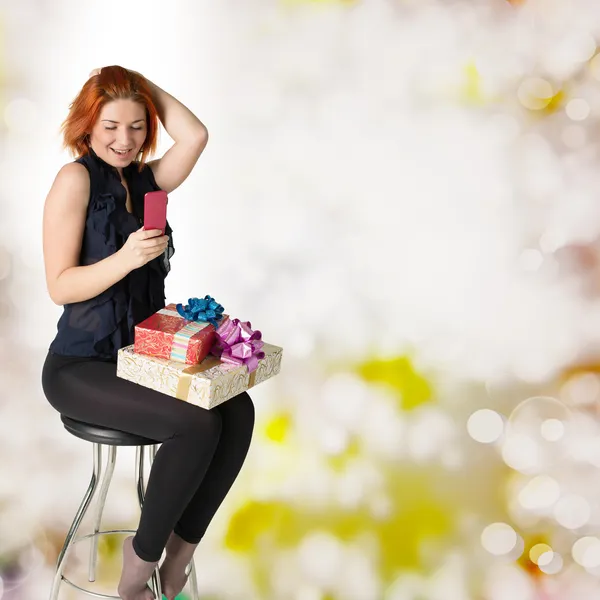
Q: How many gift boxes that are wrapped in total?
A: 2